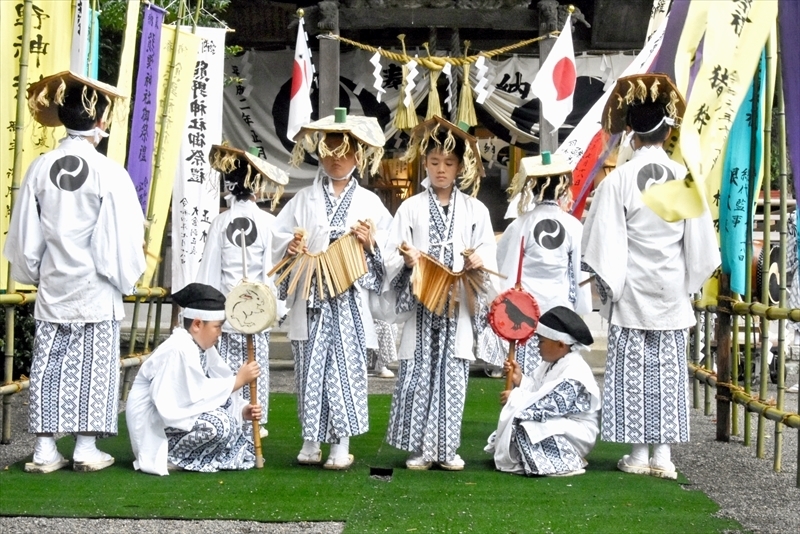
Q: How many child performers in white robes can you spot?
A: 8